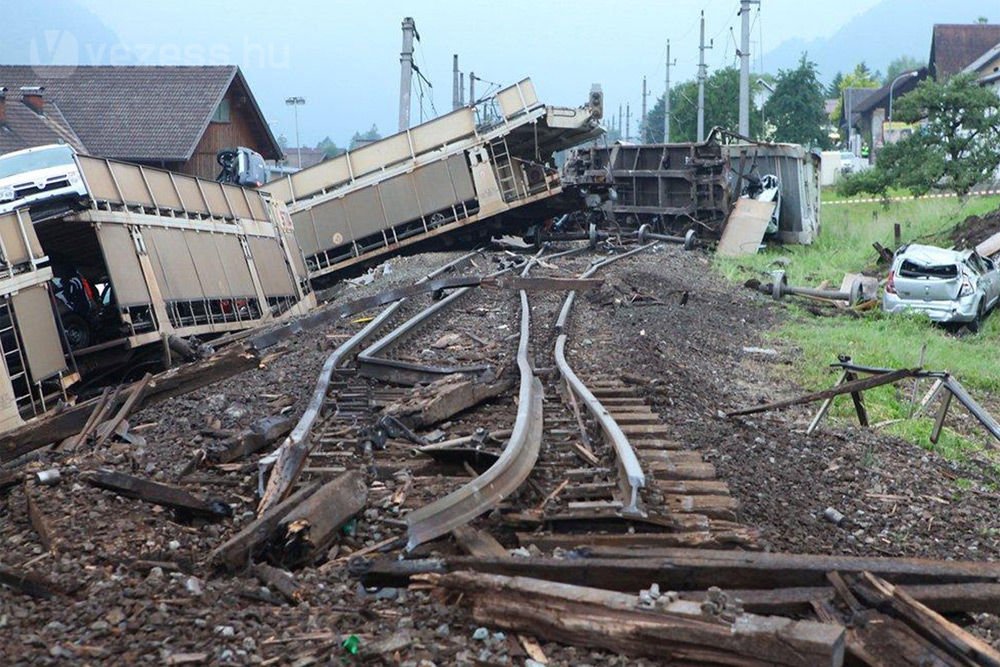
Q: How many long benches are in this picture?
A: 0